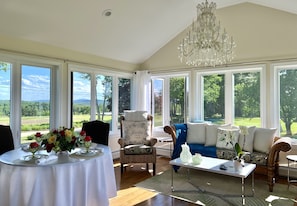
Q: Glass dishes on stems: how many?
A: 4